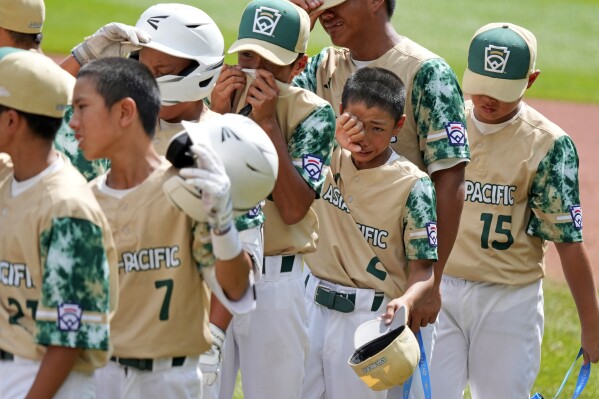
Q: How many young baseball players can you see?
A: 8